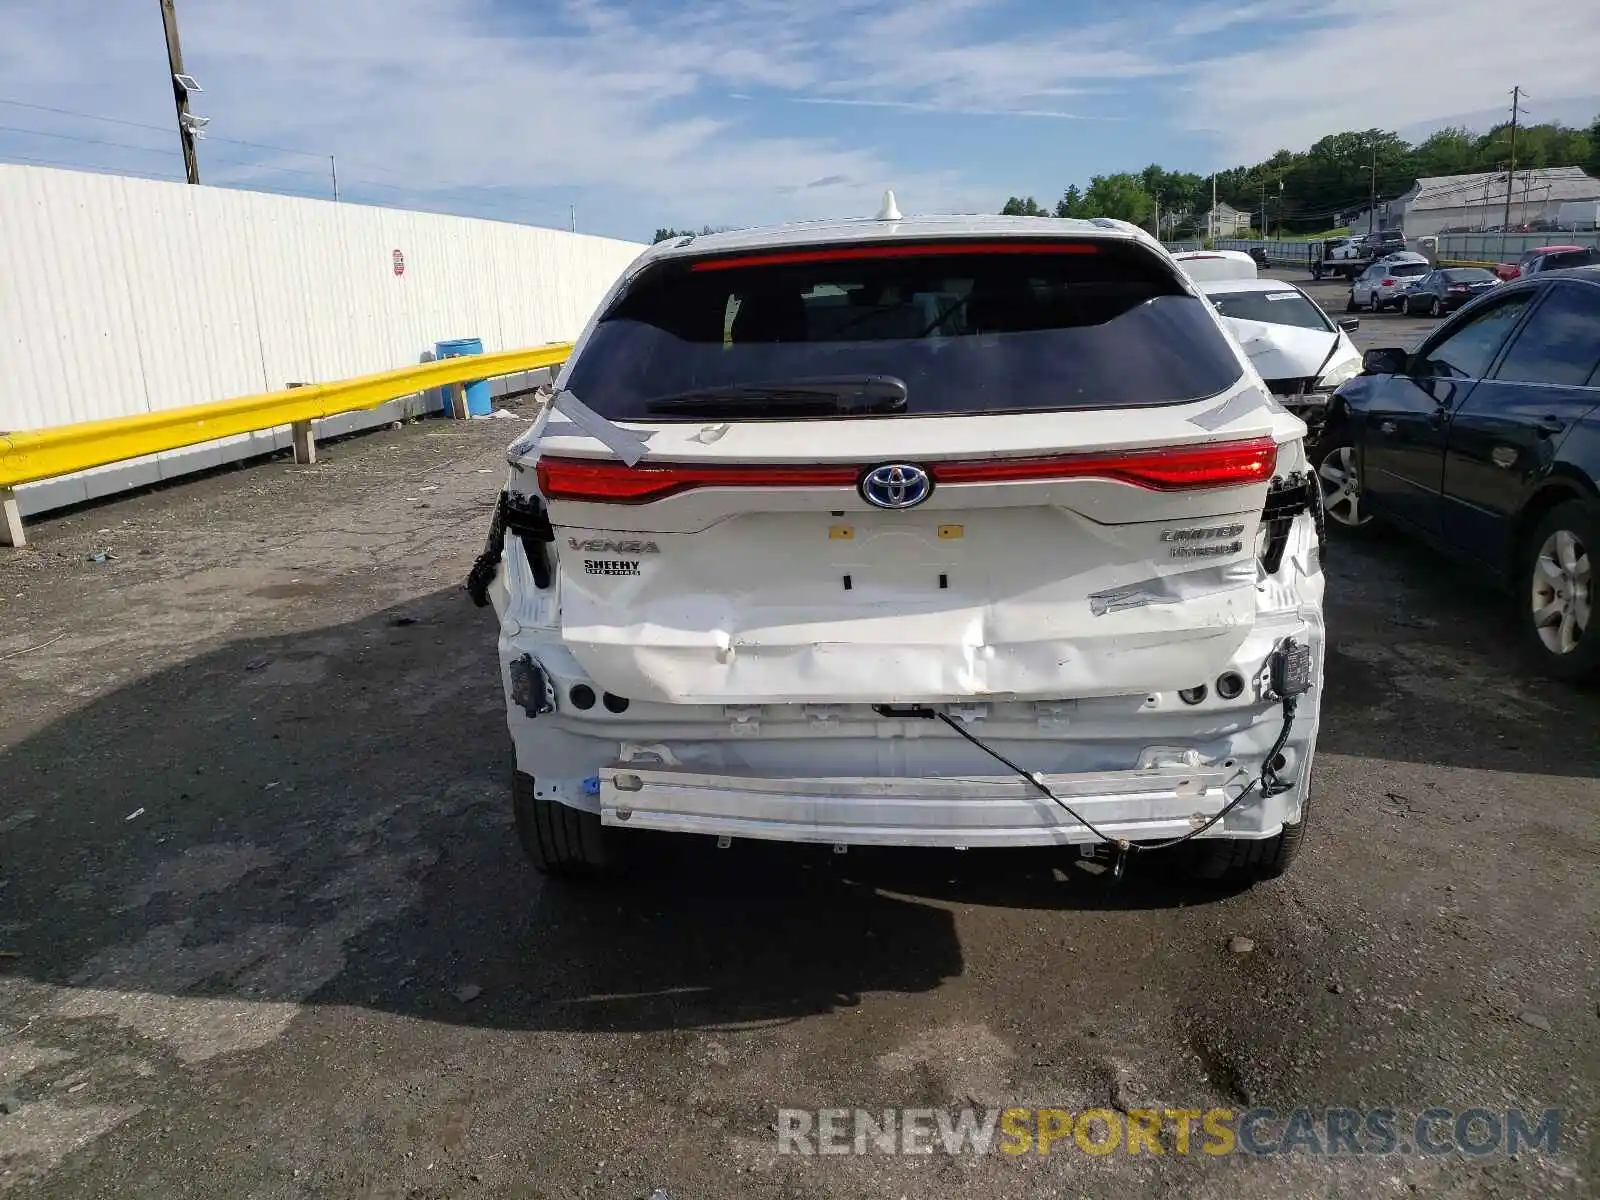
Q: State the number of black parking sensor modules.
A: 2